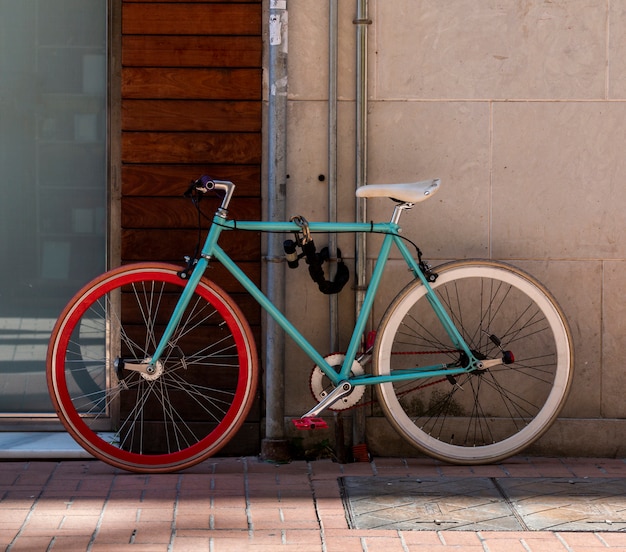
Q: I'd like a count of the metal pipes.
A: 3